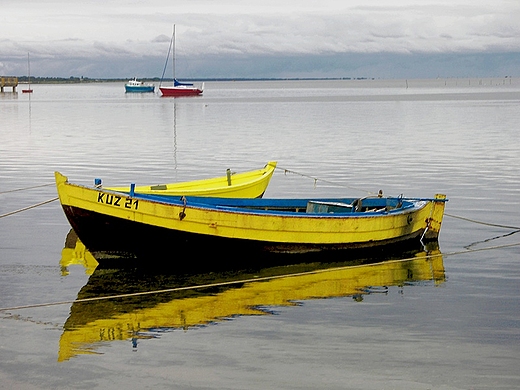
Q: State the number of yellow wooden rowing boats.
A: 2